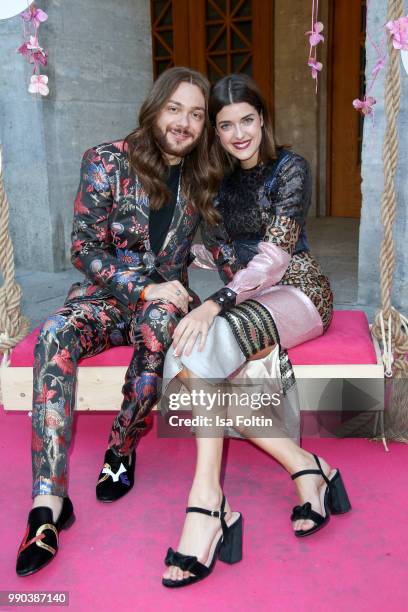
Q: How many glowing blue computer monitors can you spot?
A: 0